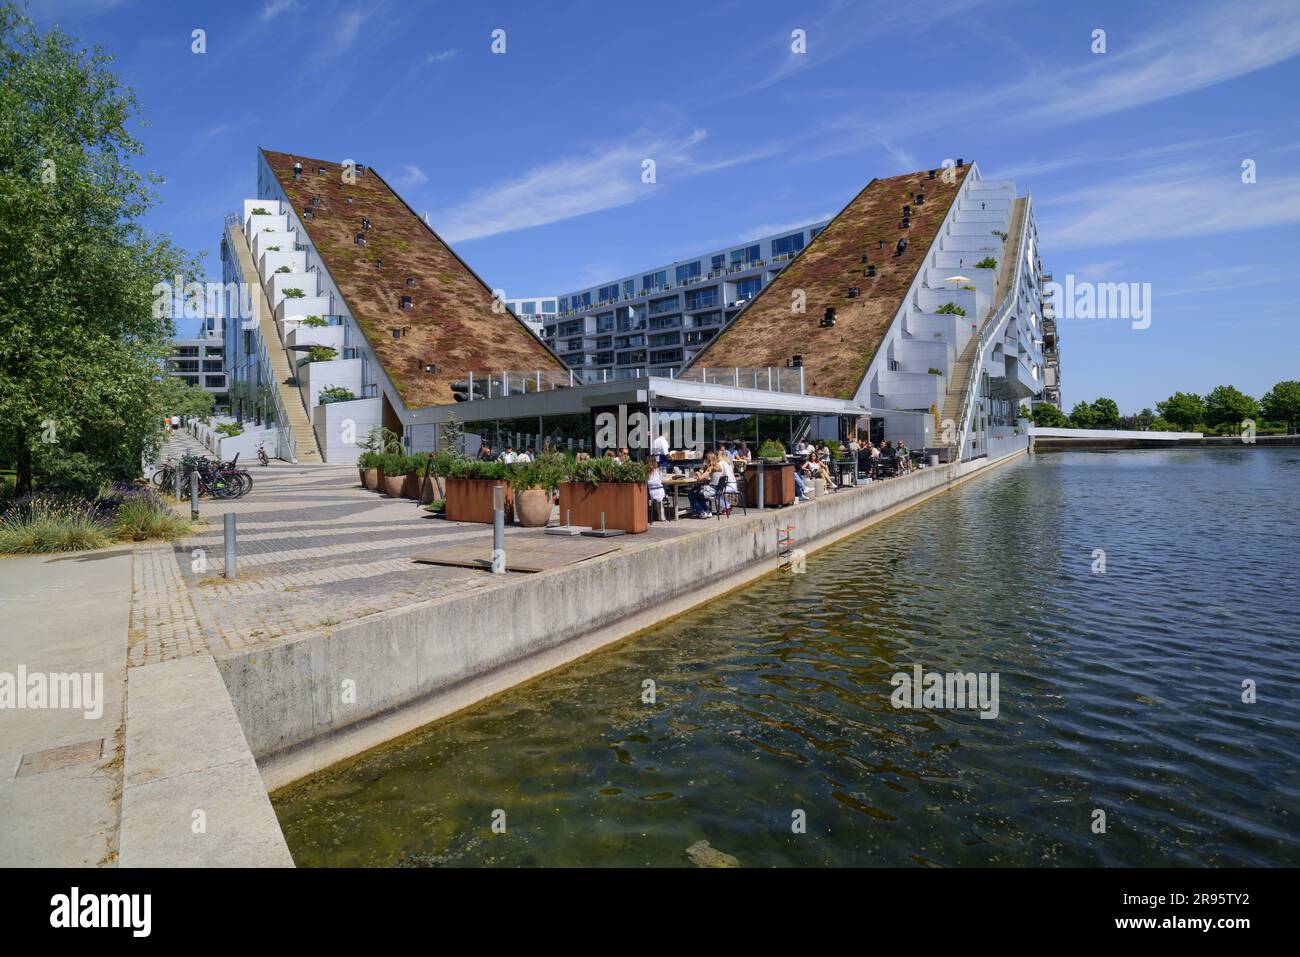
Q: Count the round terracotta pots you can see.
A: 4